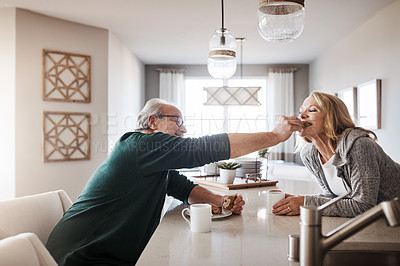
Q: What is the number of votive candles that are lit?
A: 0